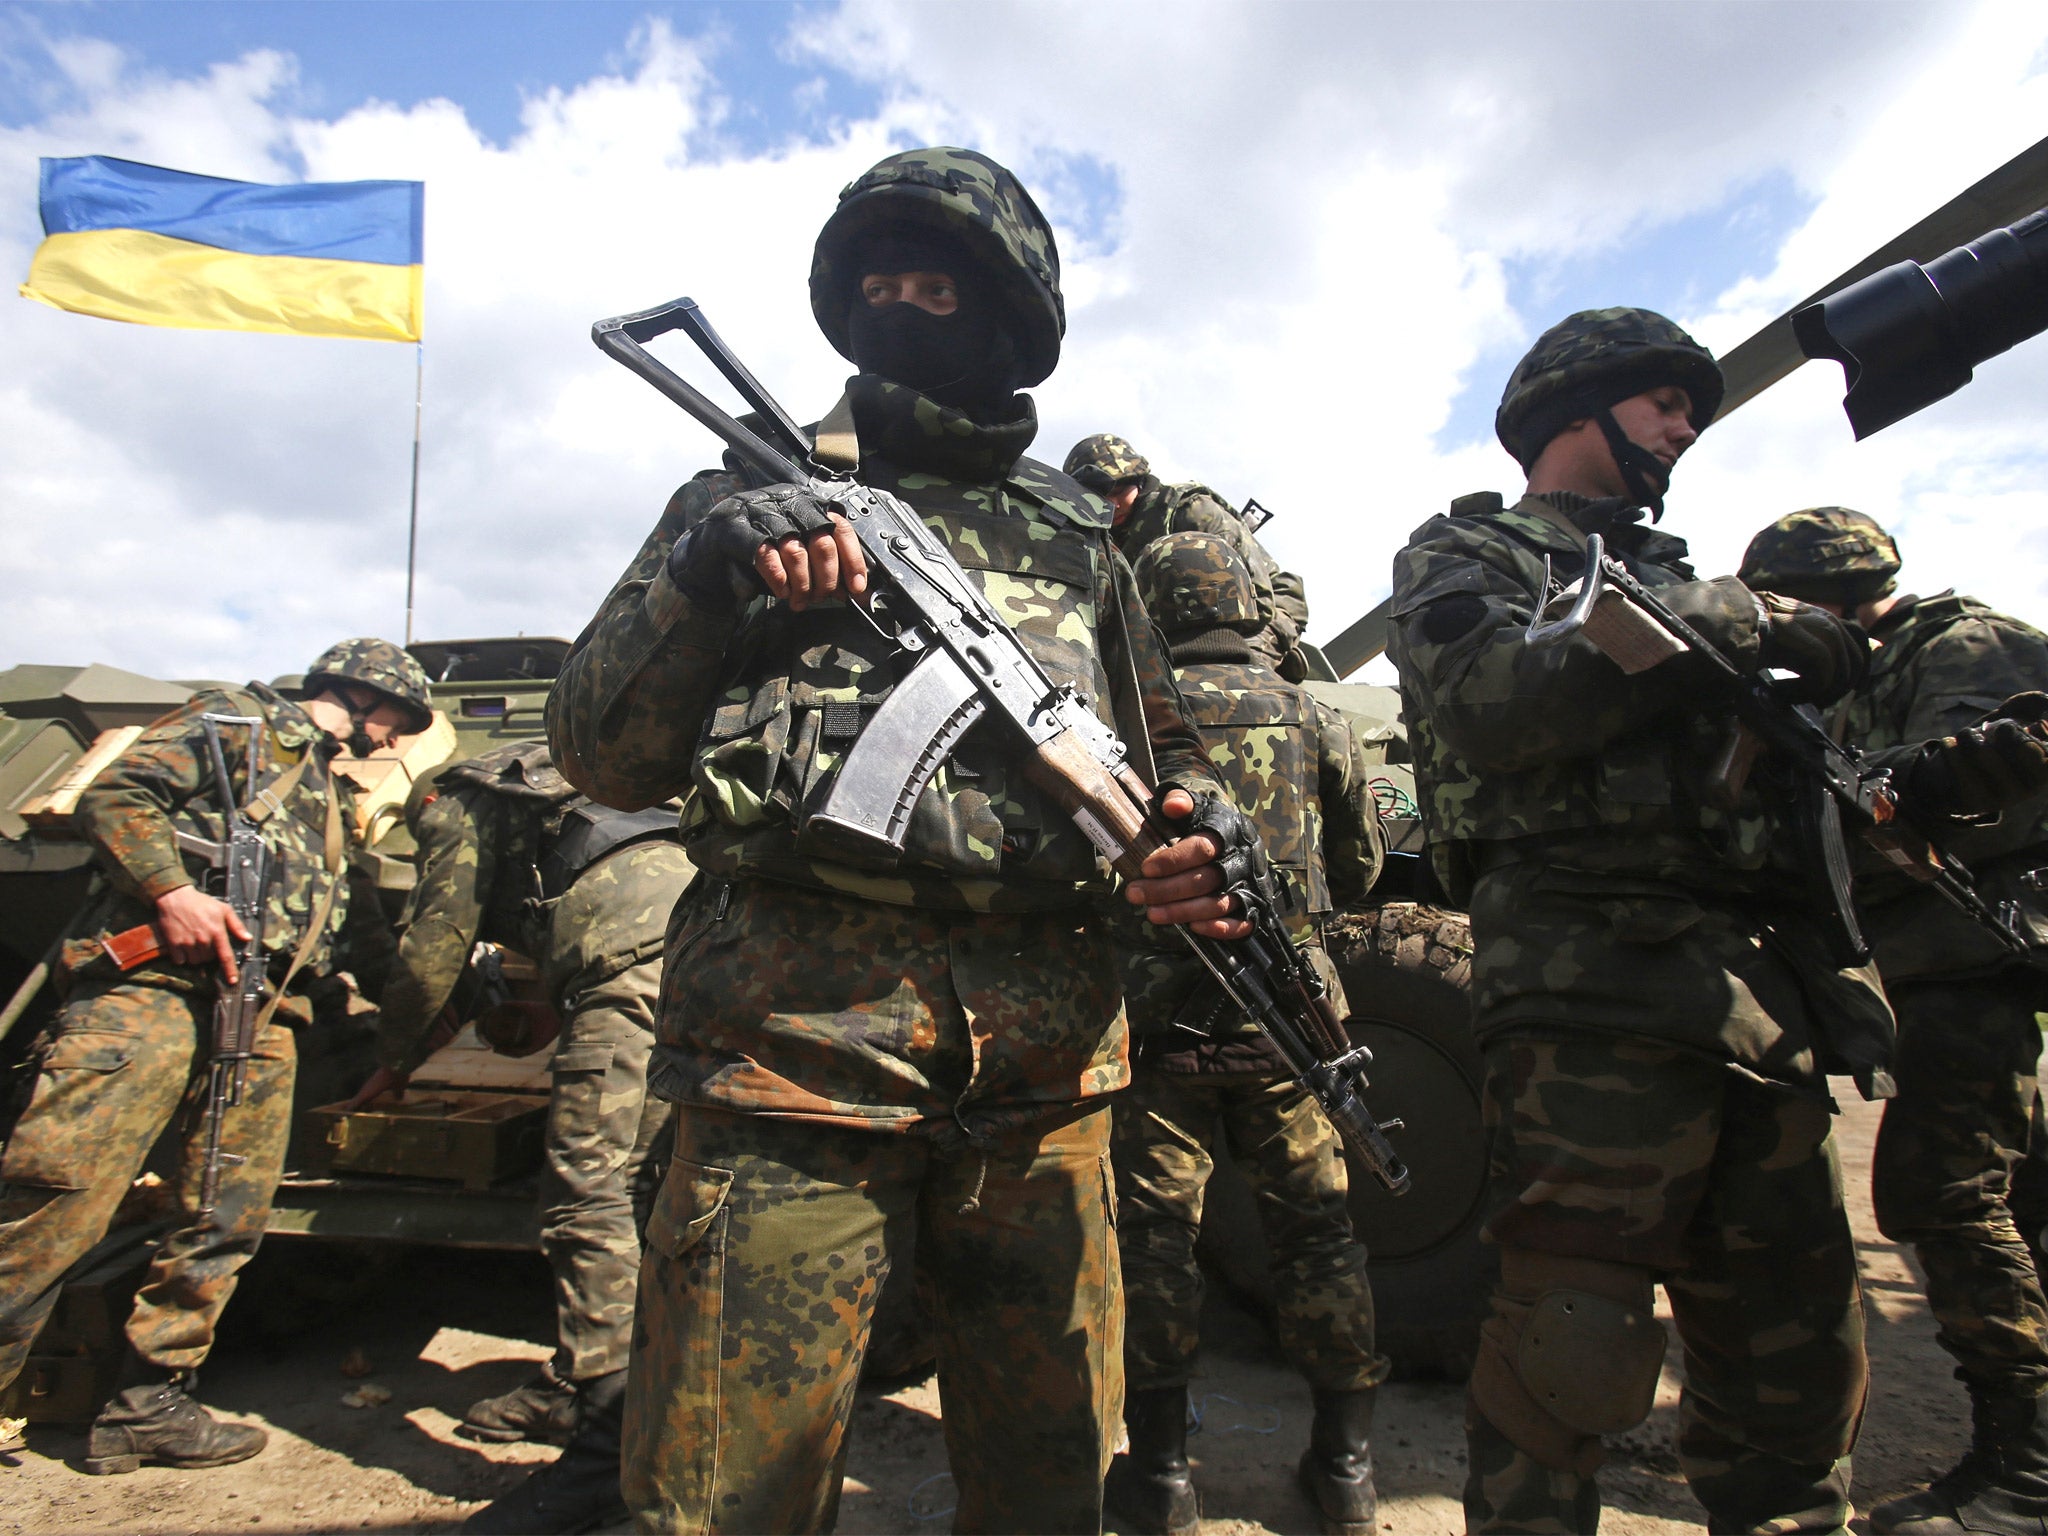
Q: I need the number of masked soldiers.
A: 1